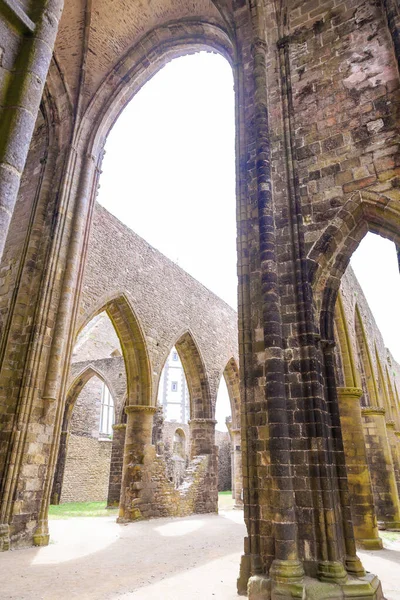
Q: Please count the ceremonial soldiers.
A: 0